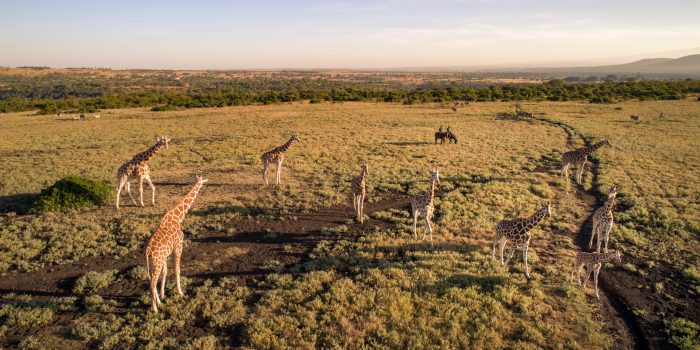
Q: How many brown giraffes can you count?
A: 9